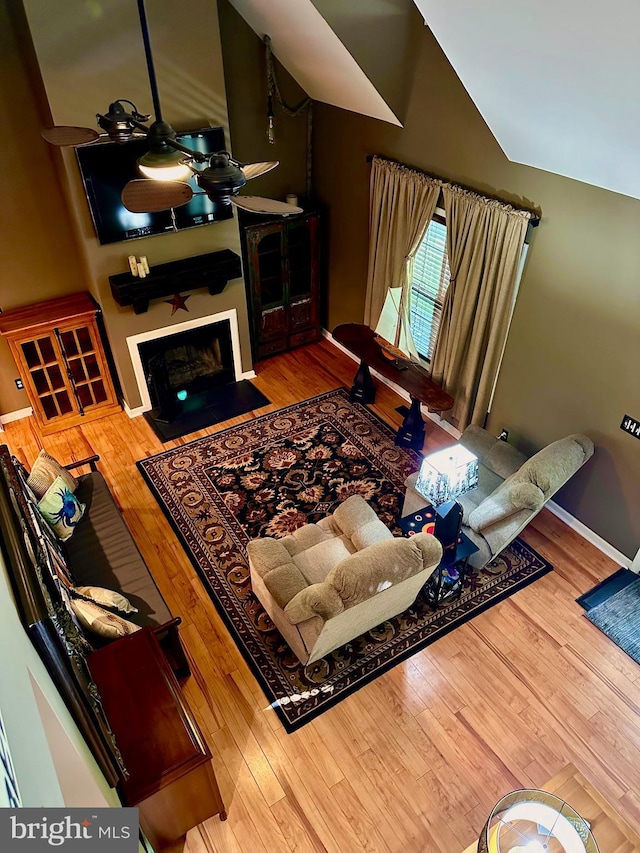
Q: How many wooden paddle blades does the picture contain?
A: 4